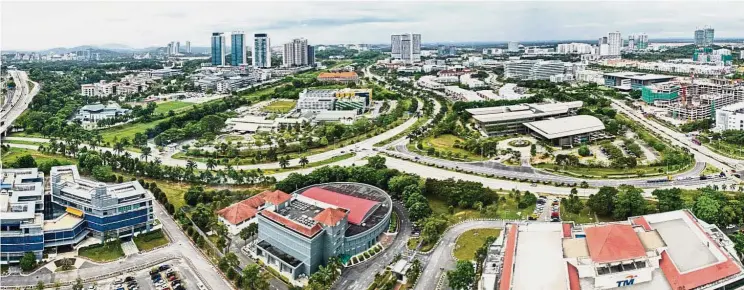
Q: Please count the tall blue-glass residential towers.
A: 3